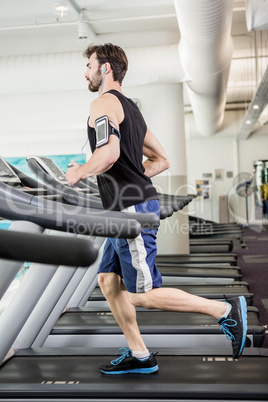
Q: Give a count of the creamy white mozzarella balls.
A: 0